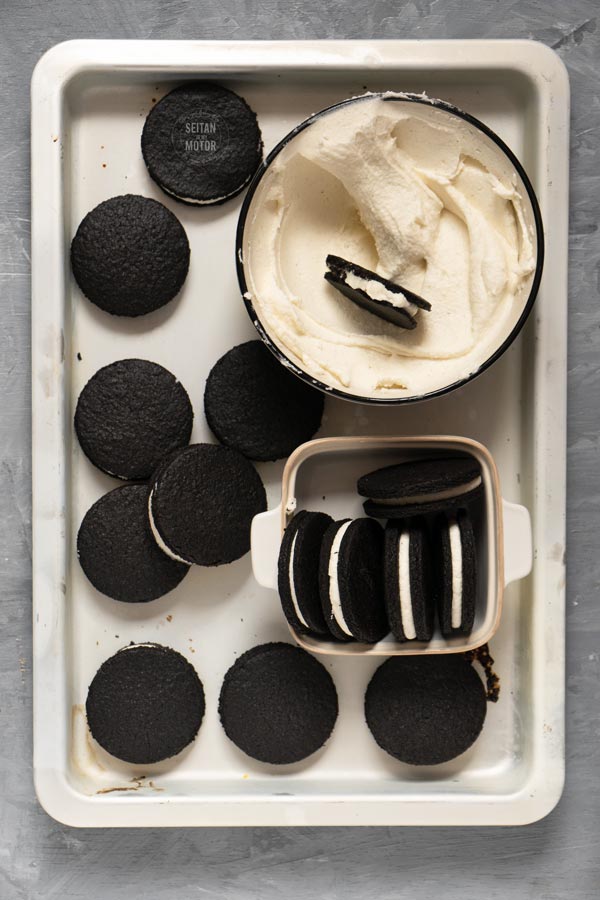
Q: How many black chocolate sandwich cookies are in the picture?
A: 15